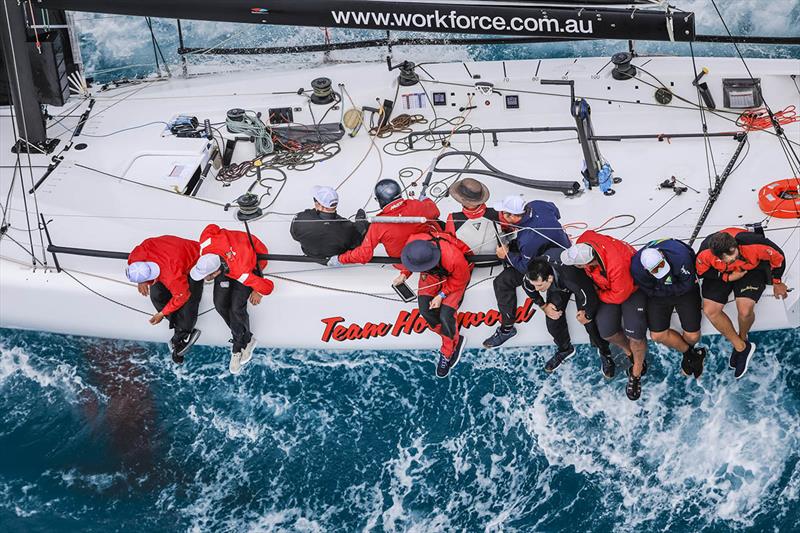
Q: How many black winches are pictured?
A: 5